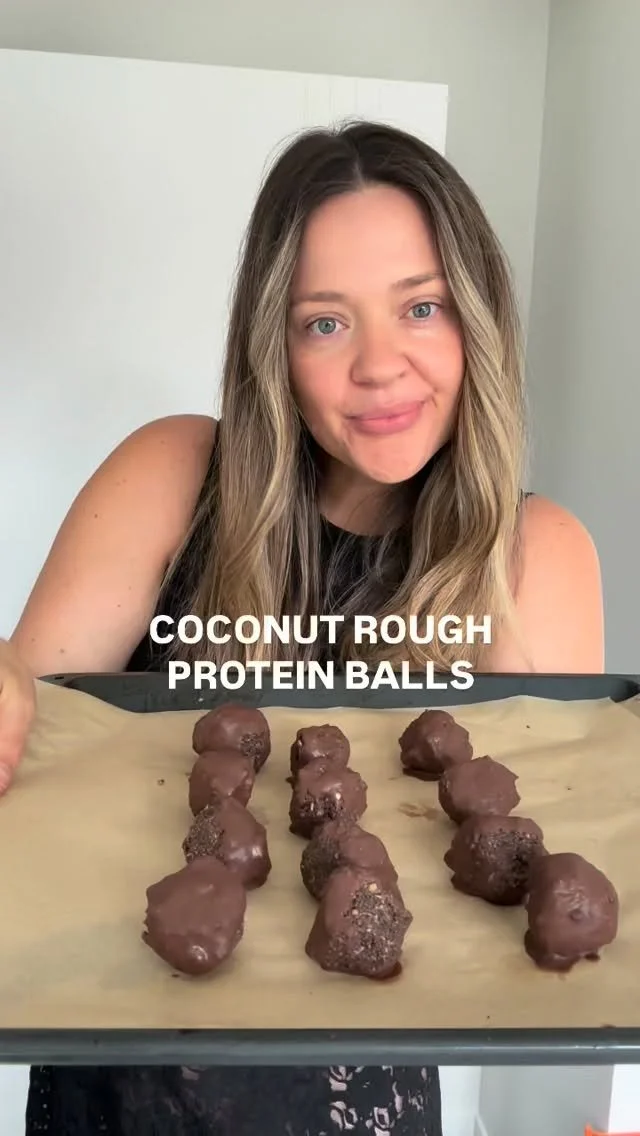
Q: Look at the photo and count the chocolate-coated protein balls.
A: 12